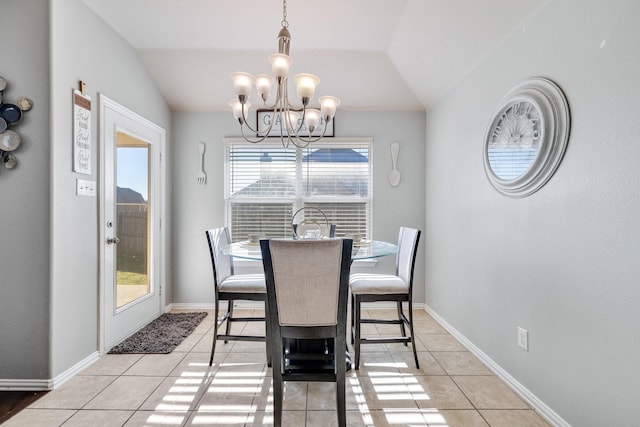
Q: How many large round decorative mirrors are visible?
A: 1